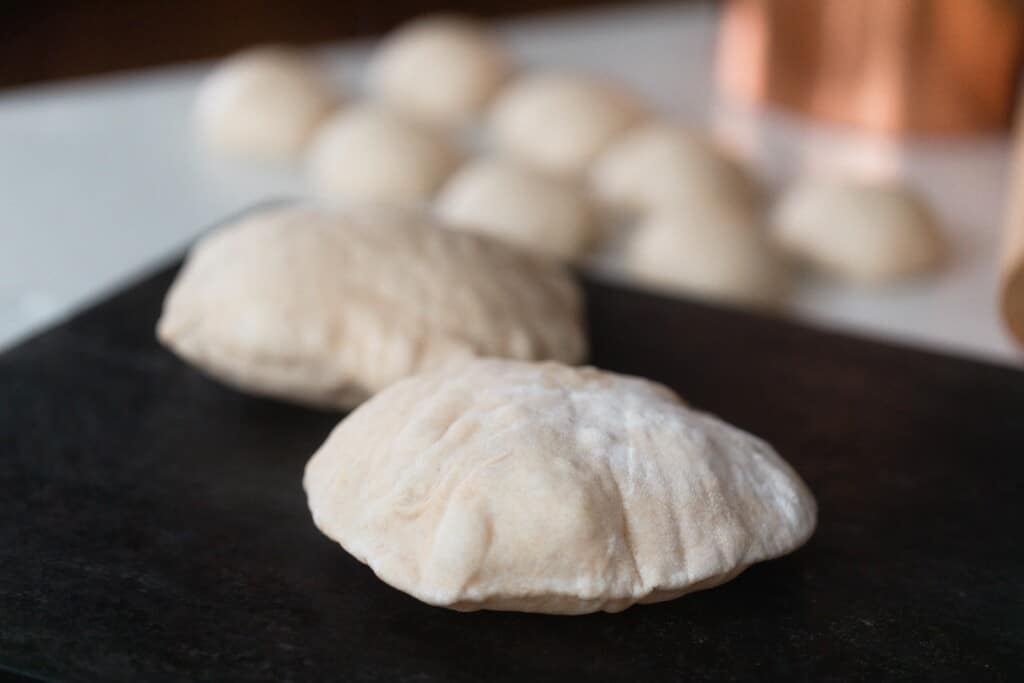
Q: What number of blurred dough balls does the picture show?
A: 8